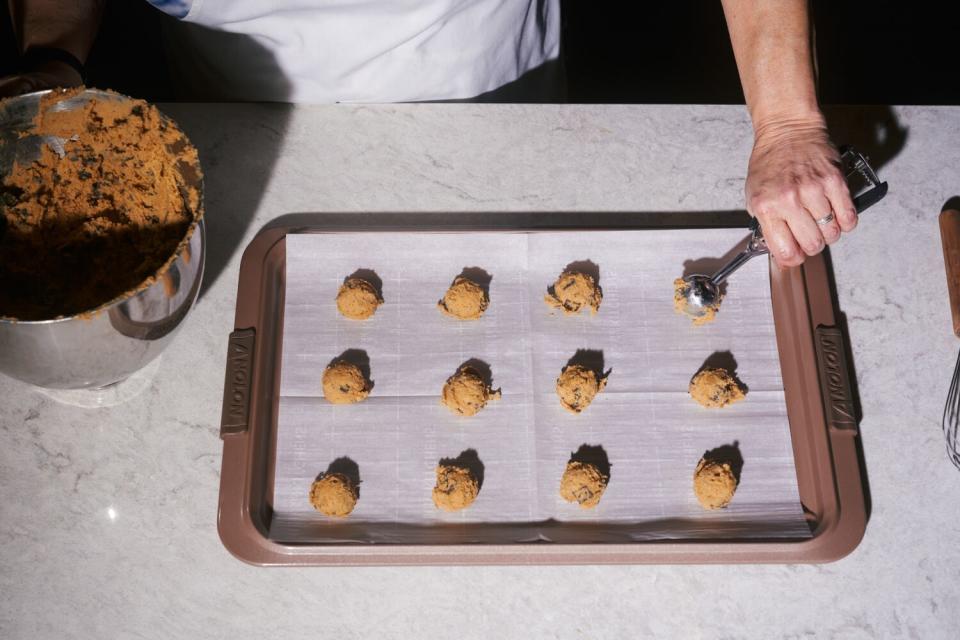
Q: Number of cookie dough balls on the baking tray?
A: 12